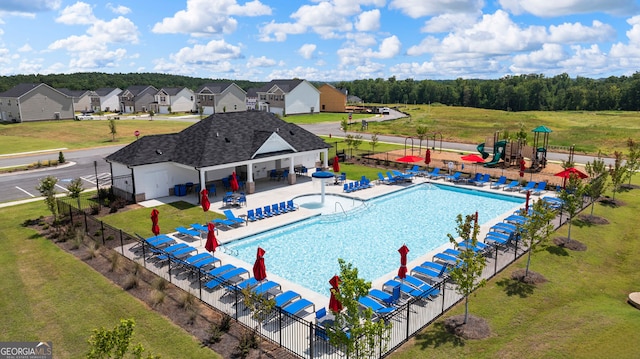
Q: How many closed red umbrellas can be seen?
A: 12